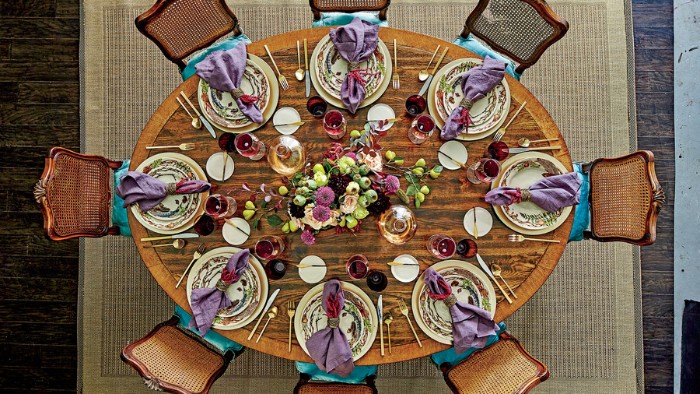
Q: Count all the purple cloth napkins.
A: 8